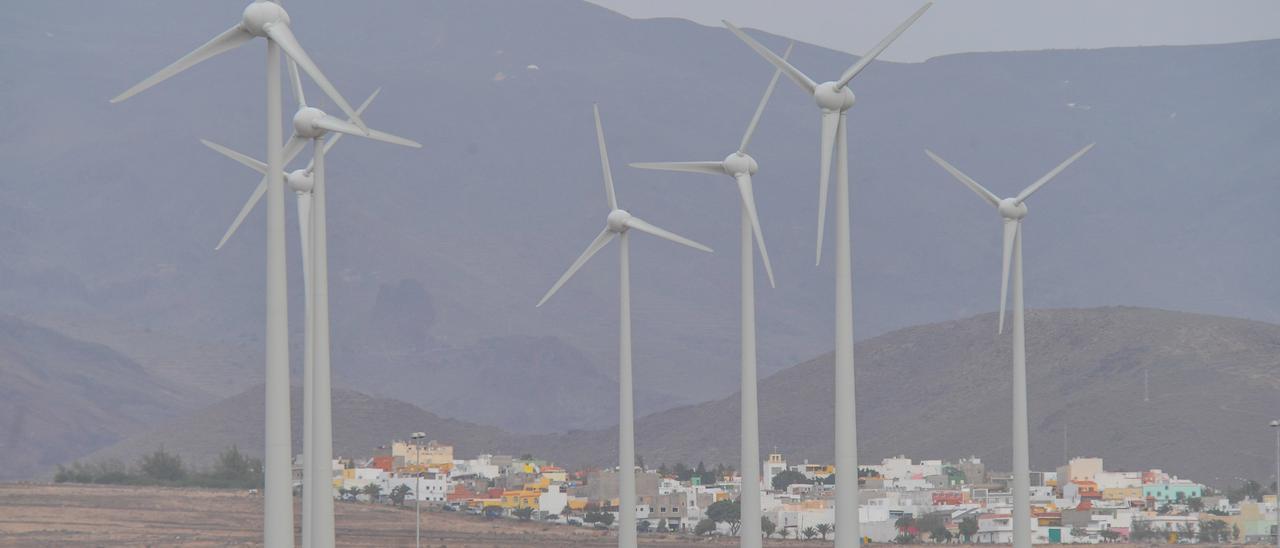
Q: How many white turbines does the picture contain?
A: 7